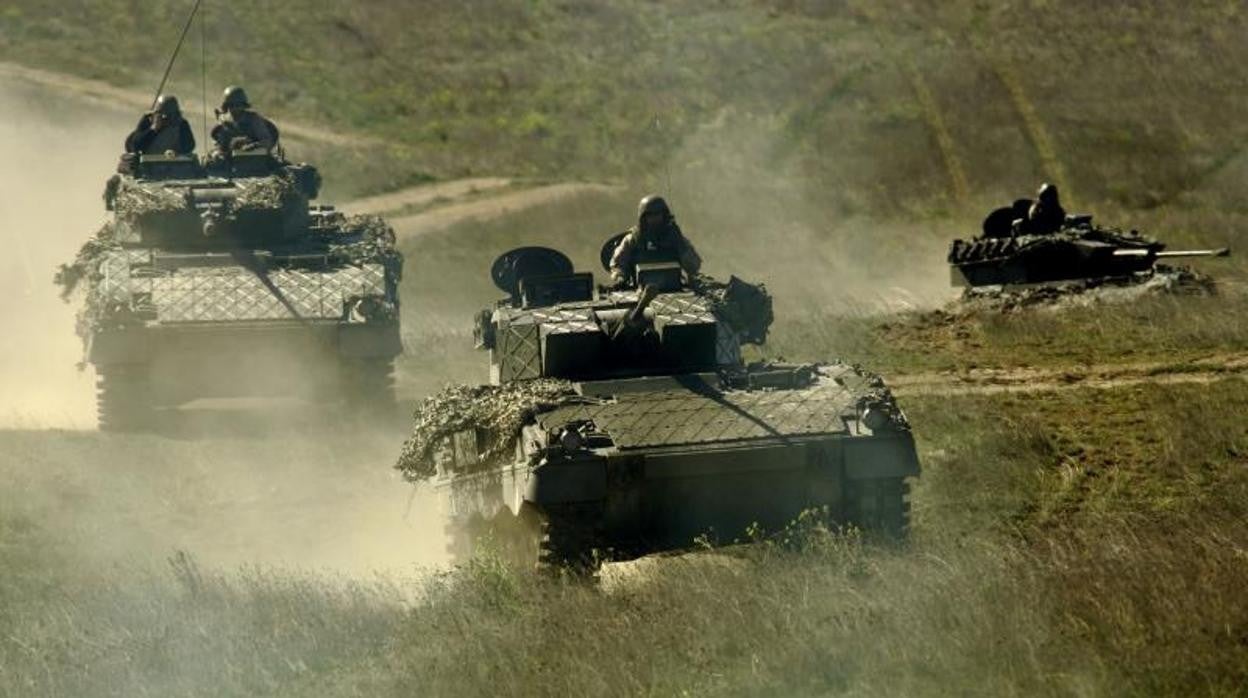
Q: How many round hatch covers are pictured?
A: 4